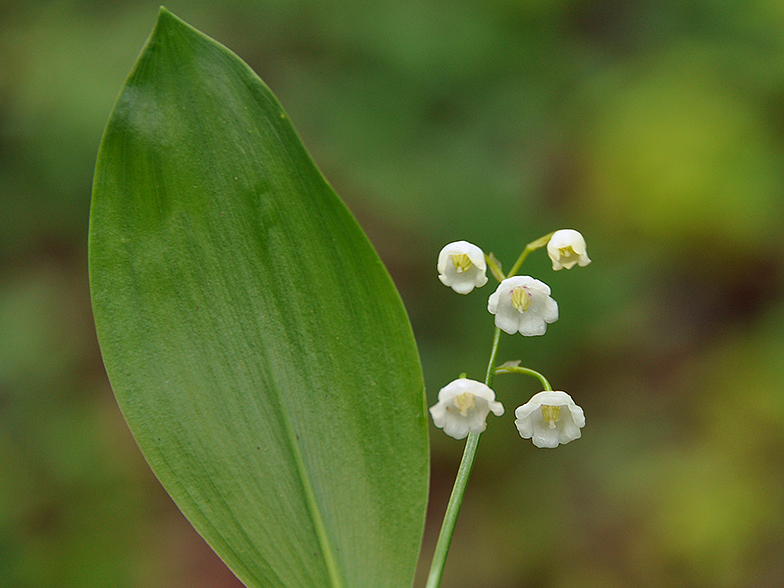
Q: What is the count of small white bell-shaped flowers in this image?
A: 5